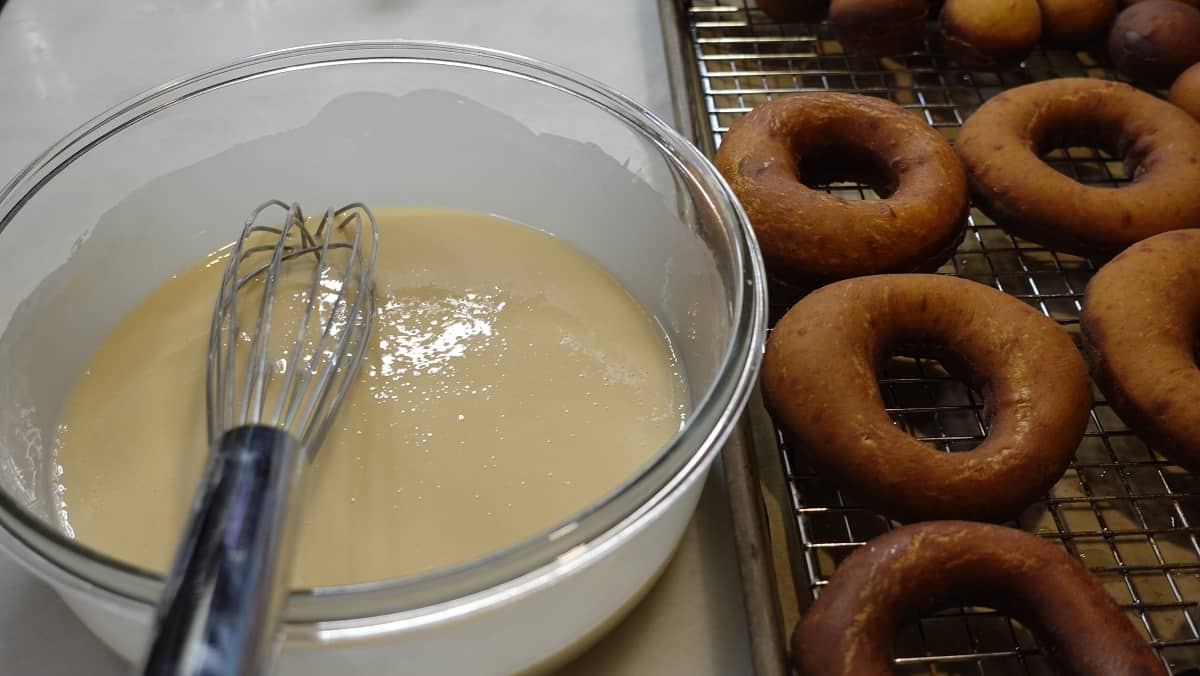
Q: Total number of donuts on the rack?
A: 5